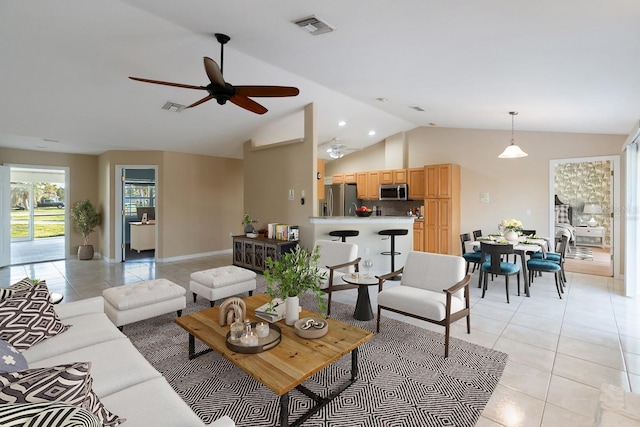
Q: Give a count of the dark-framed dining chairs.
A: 6